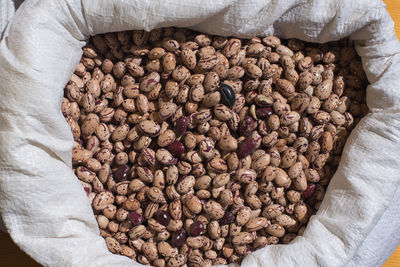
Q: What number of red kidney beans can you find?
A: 12